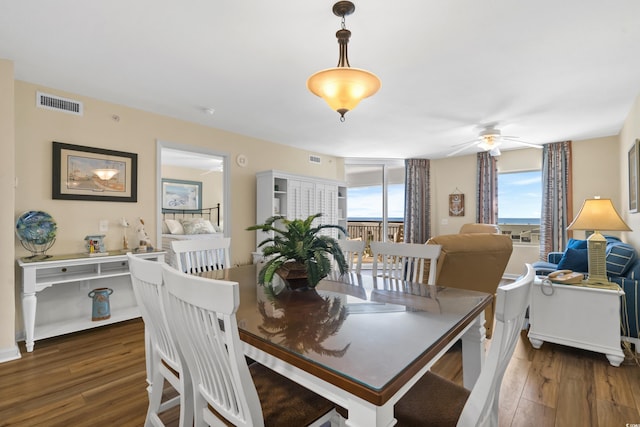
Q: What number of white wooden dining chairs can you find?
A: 6